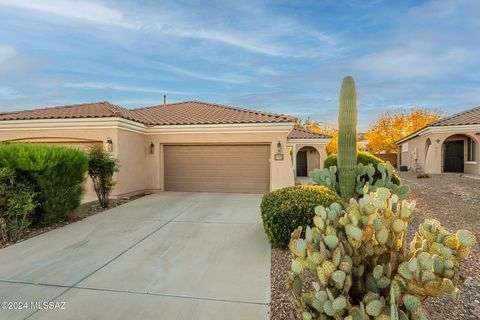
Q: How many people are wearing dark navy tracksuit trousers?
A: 0